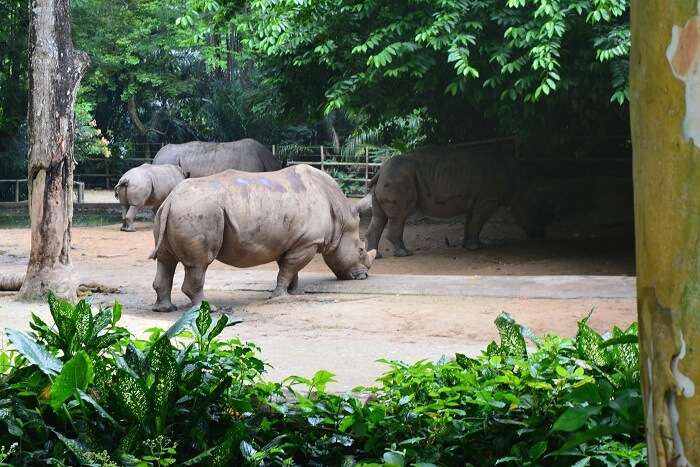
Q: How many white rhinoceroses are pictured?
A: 4